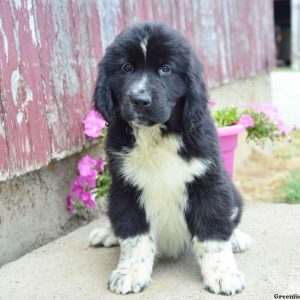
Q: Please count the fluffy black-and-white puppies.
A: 1